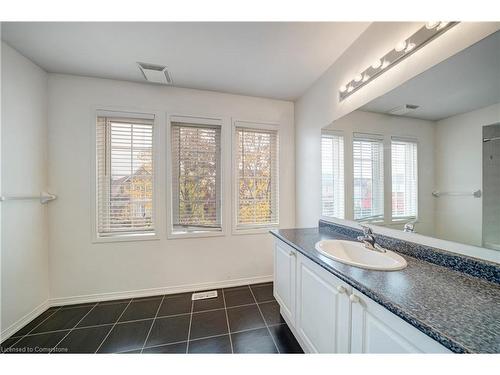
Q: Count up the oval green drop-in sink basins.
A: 0